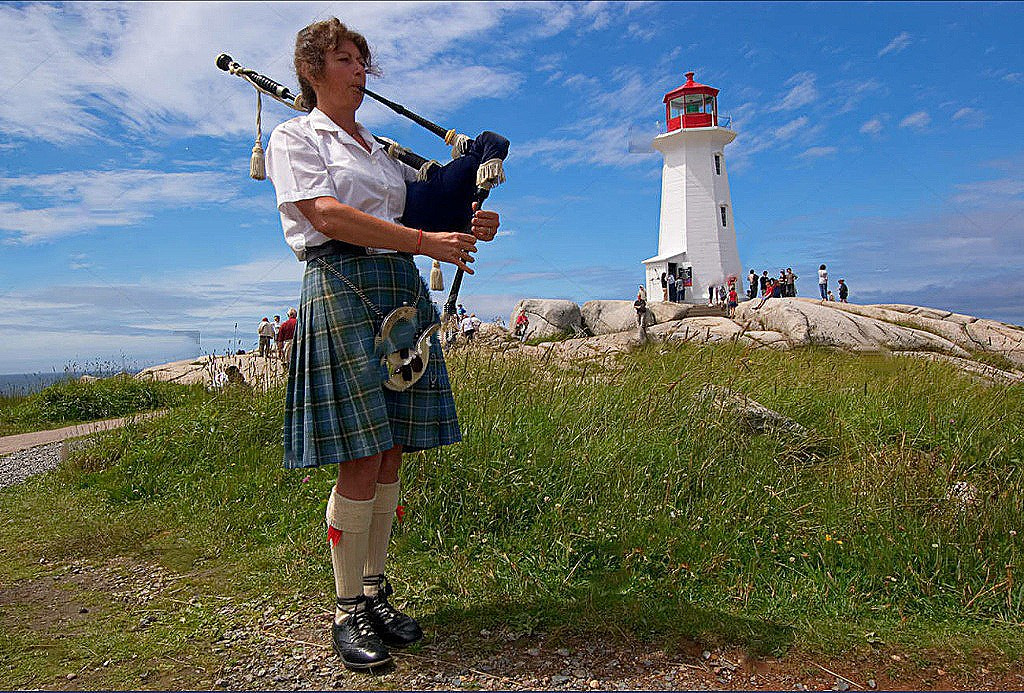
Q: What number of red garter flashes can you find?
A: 2